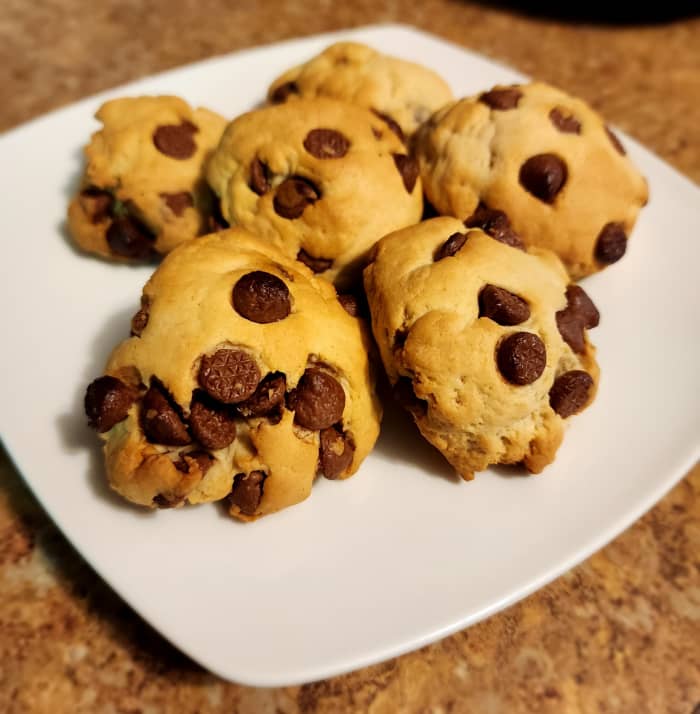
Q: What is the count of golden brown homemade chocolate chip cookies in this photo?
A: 6